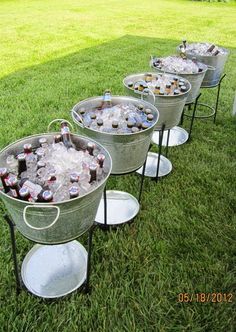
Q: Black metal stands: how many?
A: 5